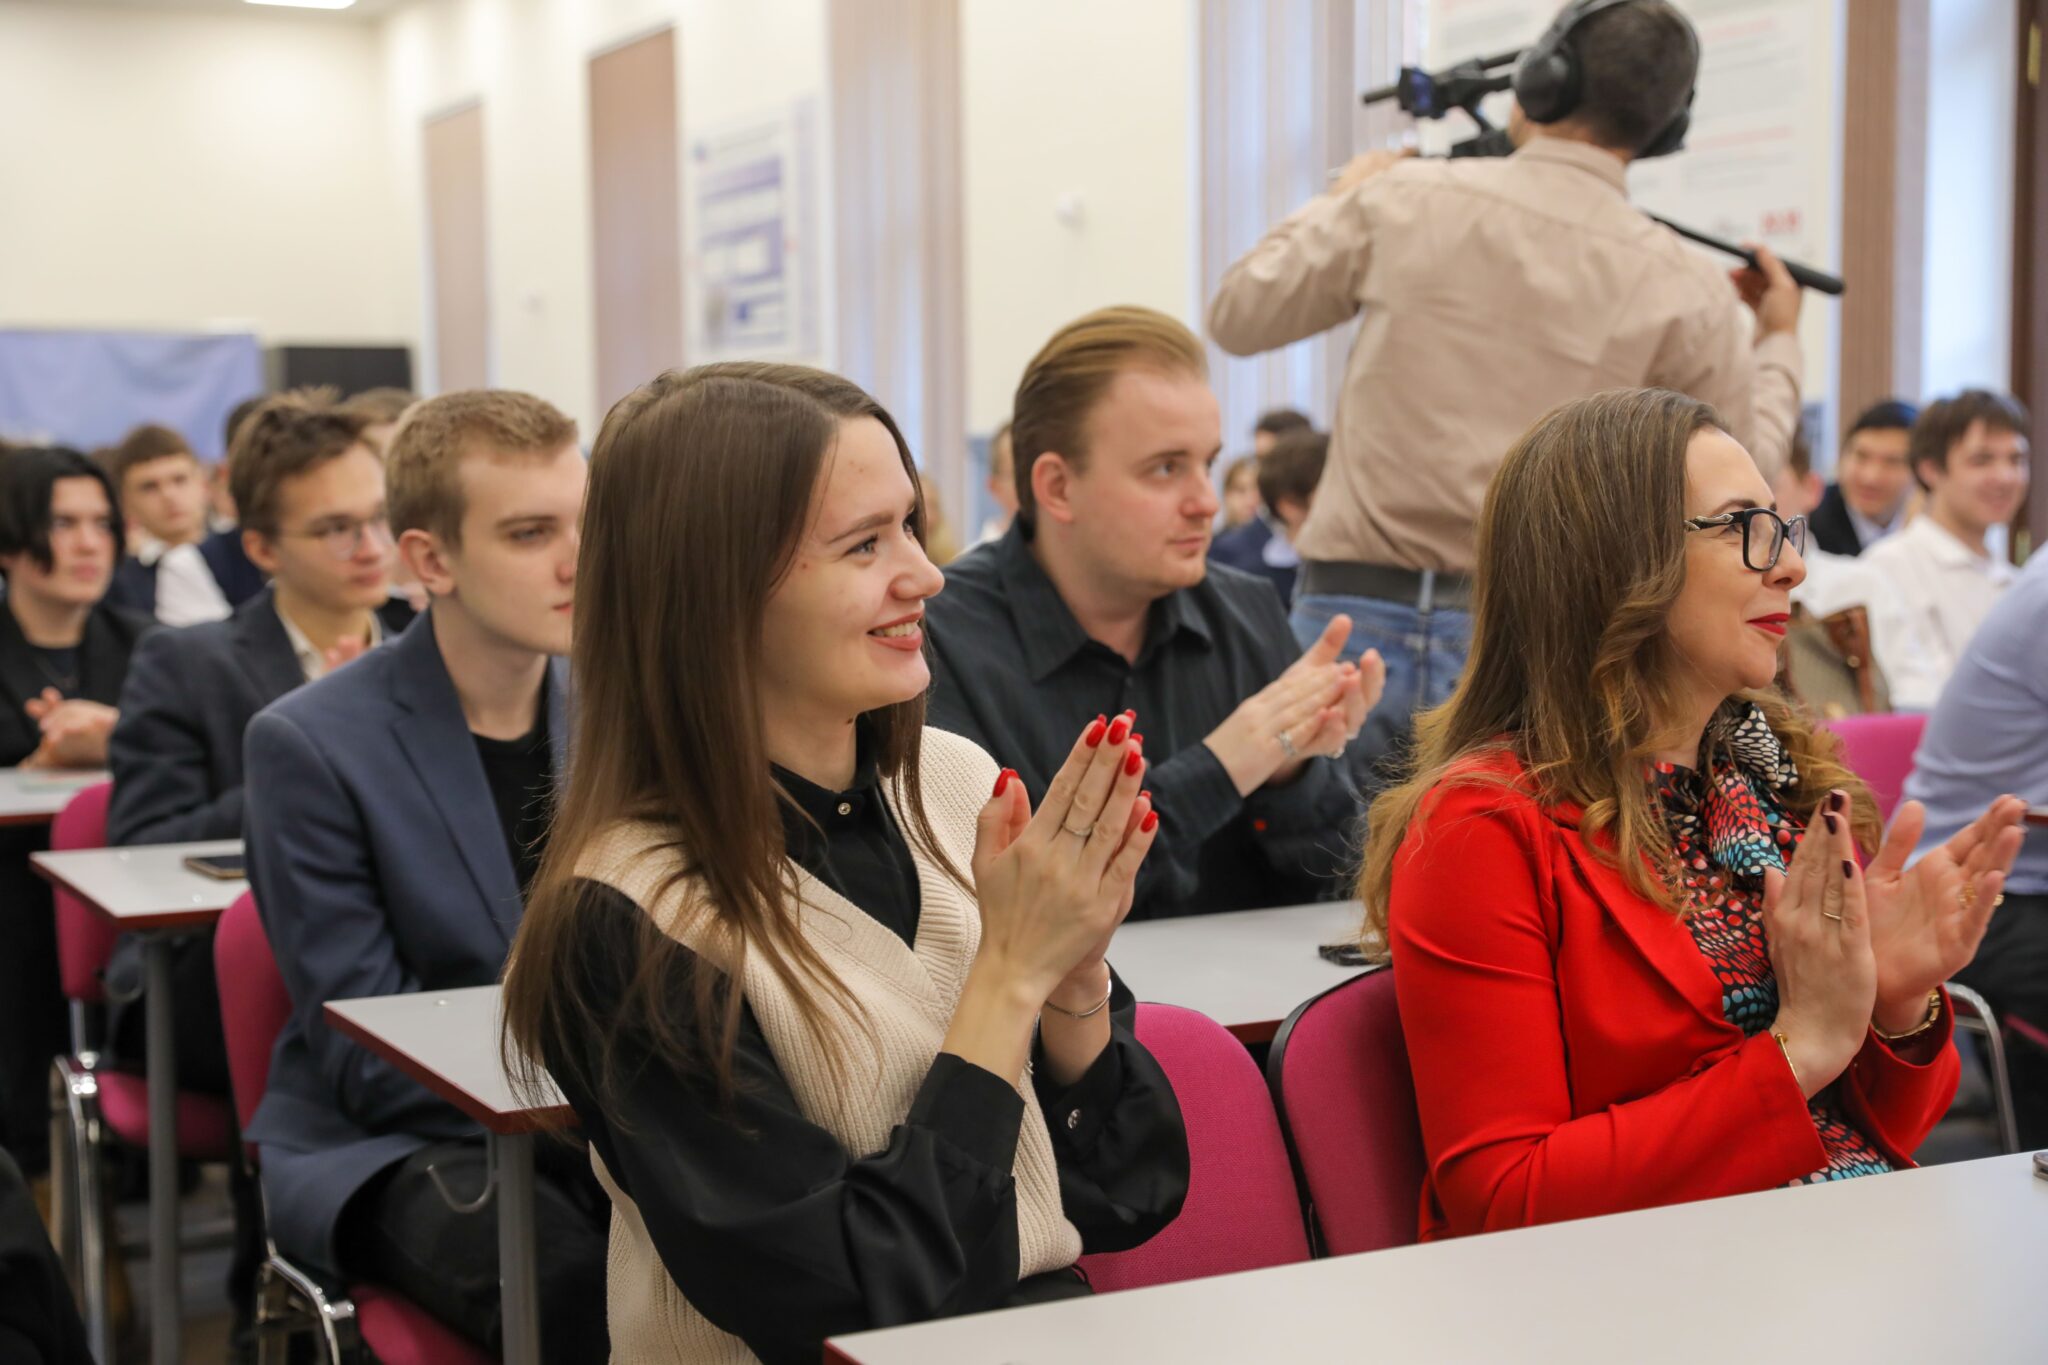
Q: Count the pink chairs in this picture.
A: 5